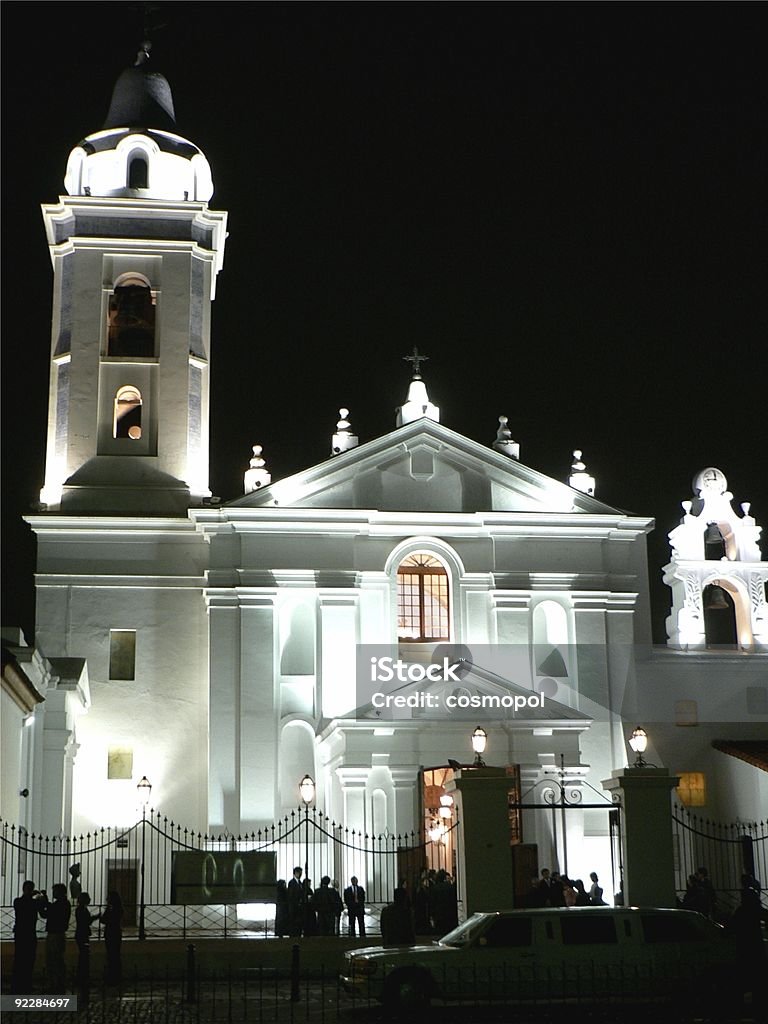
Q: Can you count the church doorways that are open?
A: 1